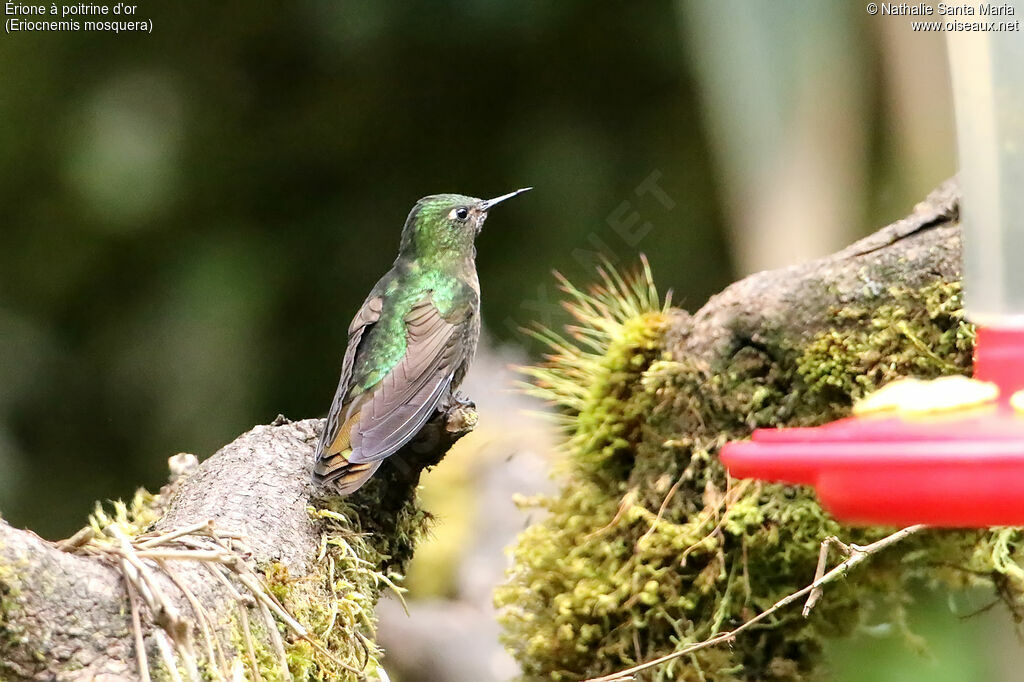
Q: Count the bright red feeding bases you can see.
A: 1